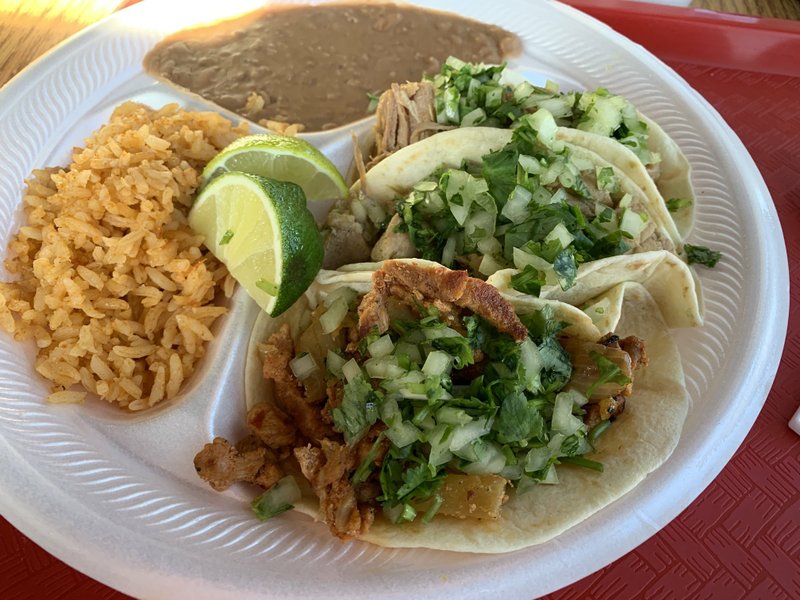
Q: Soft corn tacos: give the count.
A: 3